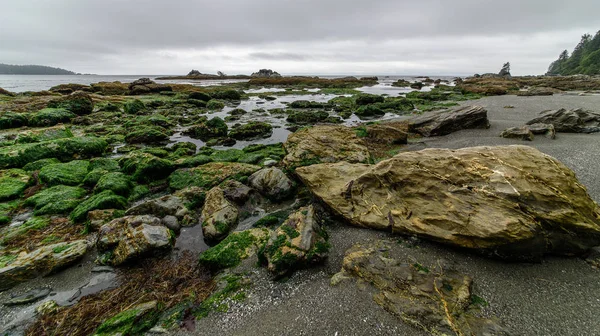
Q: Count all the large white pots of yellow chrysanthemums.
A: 0